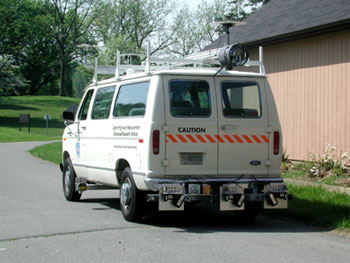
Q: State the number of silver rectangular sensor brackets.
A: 3